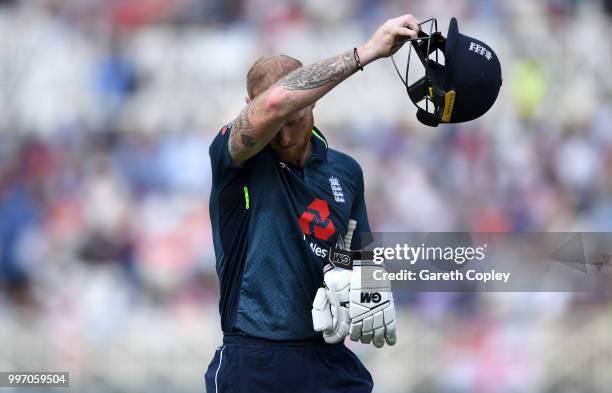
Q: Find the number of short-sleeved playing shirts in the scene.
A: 1